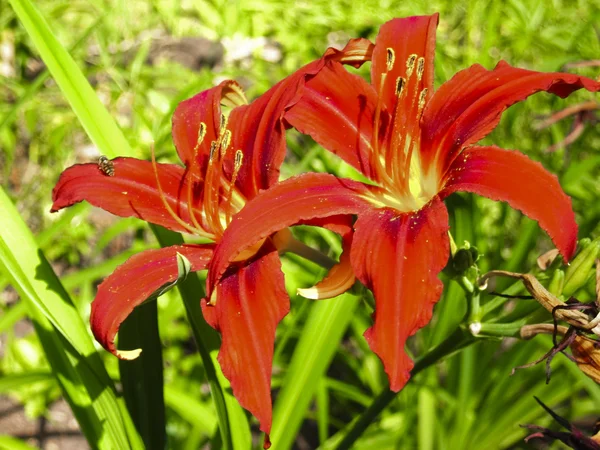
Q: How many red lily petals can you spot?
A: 12